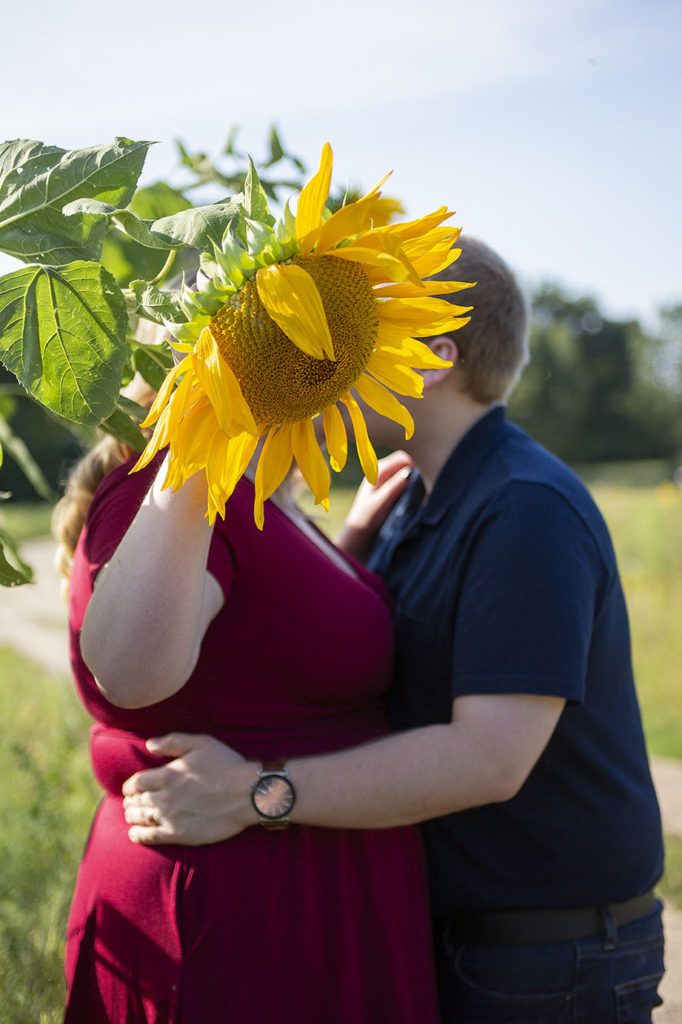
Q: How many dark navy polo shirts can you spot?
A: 1